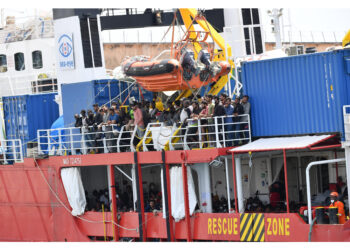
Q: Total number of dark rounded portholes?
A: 3